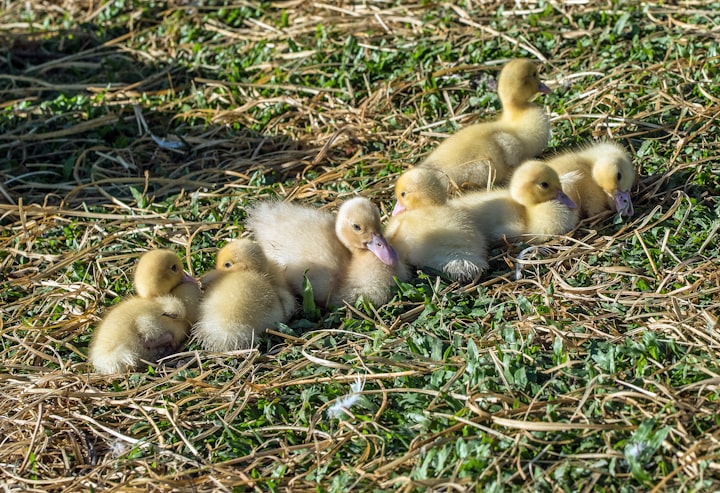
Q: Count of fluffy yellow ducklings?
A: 7